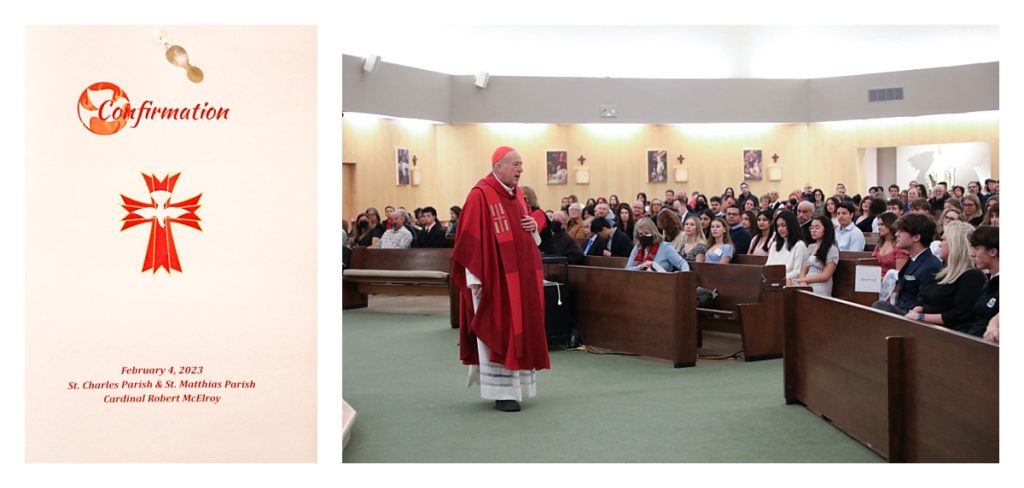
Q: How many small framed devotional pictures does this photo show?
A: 4